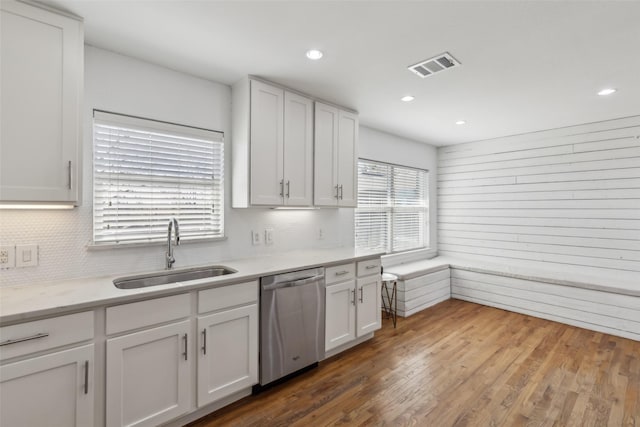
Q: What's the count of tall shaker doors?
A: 5